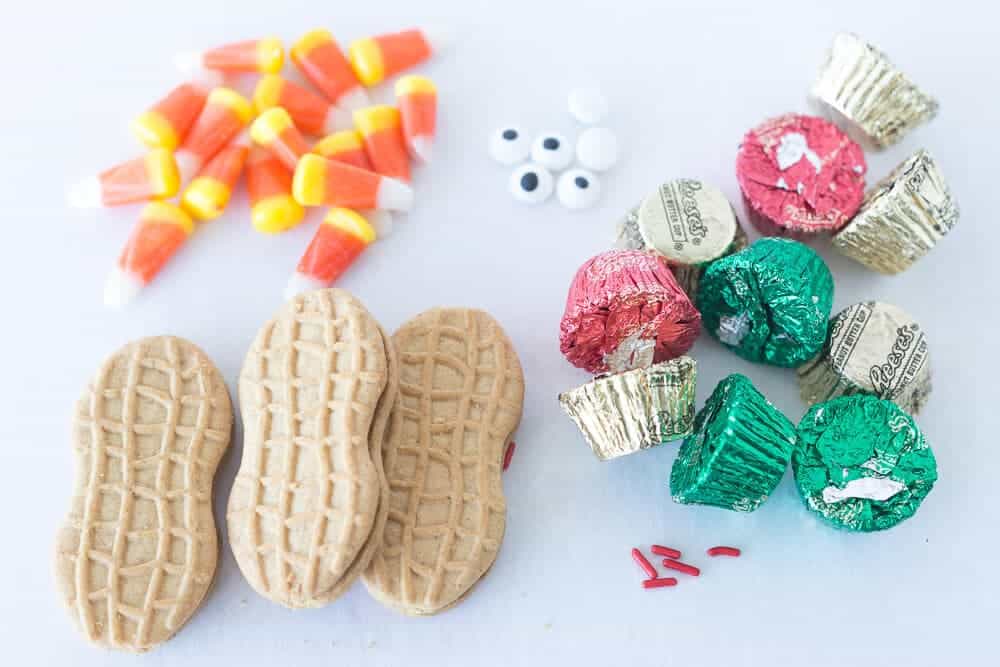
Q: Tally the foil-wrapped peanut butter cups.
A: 10